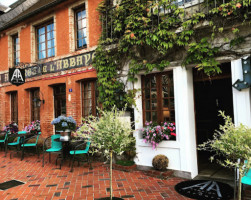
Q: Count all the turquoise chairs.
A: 6